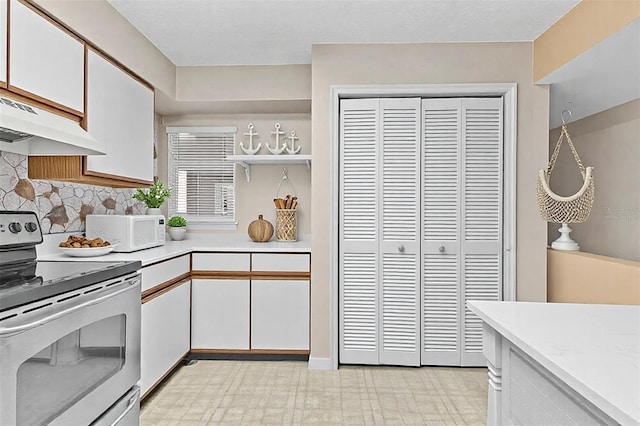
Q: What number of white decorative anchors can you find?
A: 3